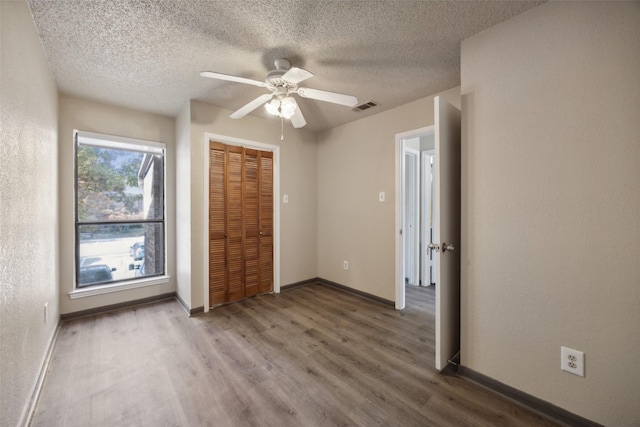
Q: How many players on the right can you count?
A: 0